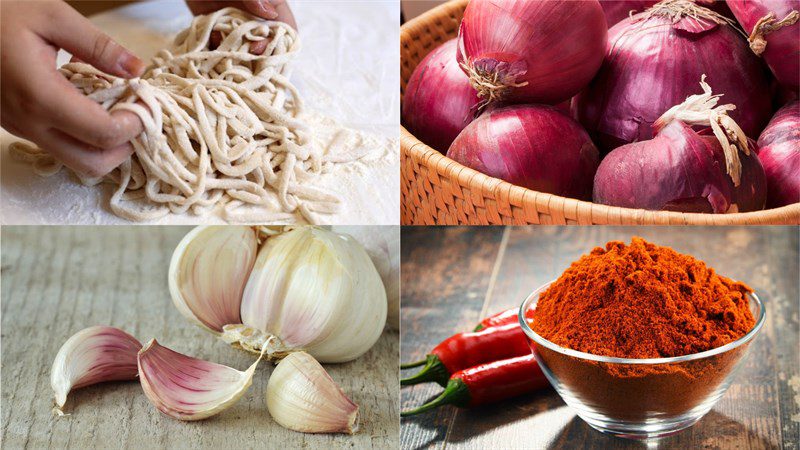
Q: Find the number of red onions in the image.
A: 8